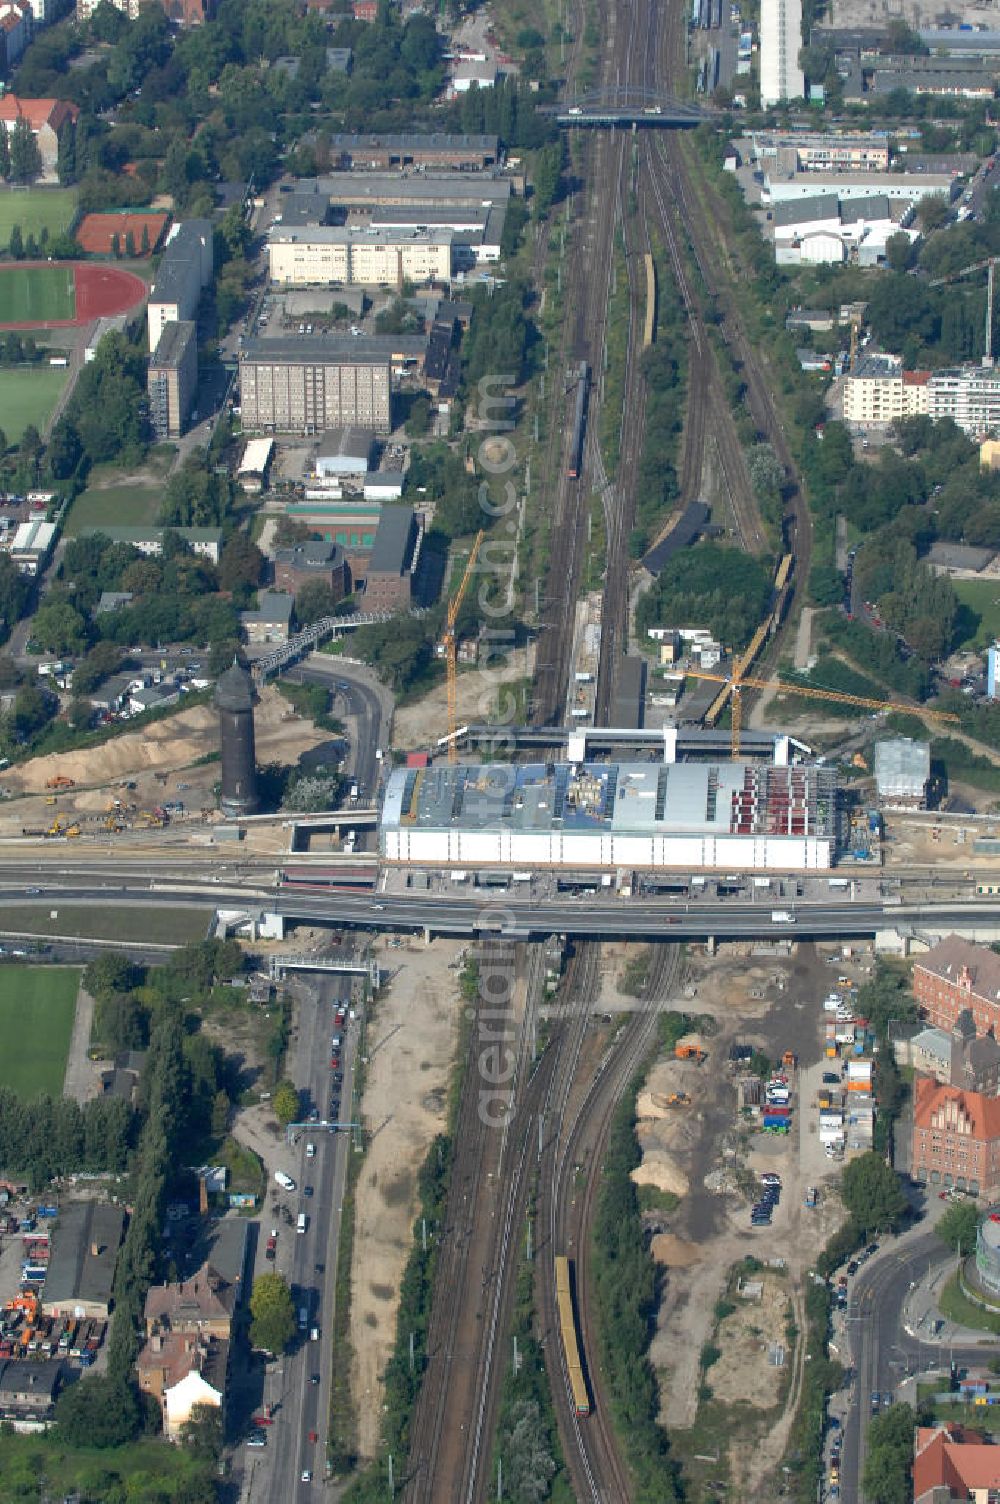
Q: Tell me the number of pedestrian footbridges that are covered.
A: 1